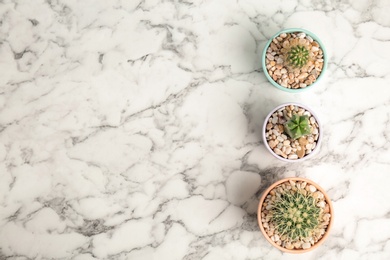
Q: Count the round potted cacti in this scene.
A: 3